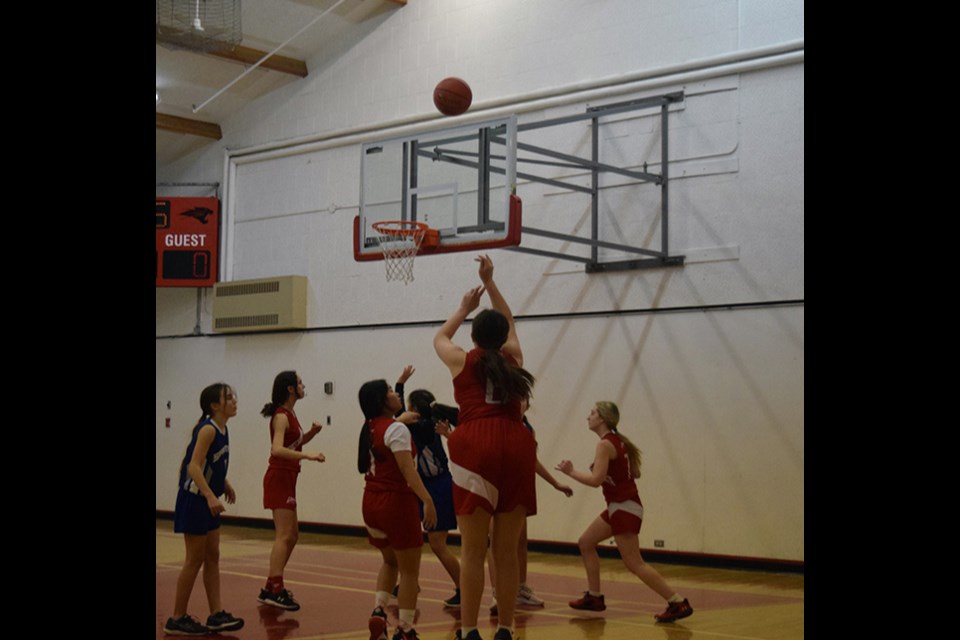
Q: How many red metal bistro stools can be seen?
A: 0